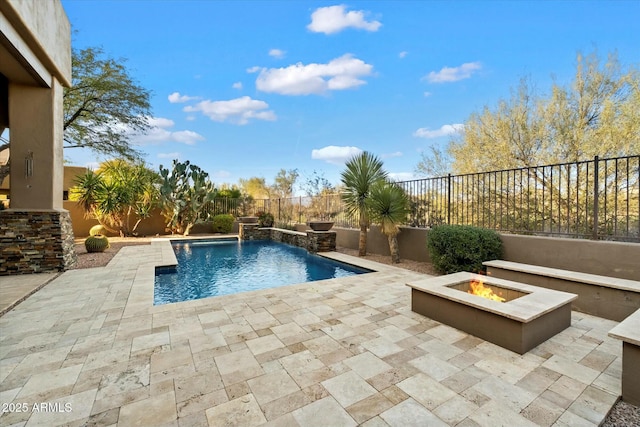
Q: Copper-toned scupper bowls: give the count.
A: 2